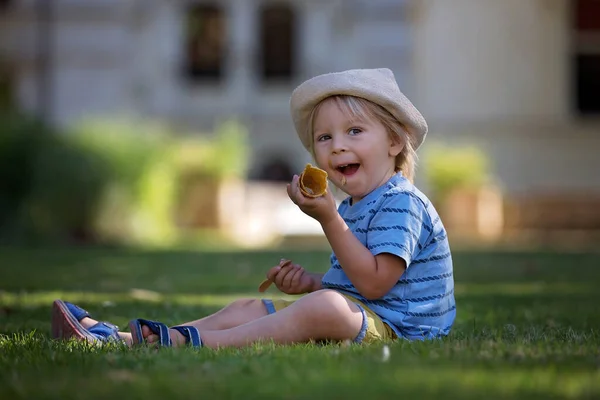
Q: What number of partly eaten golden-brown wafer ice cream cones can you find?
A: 1